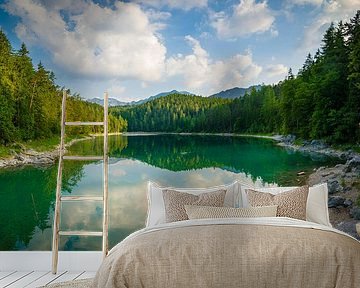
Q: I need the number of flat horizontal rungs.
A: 4